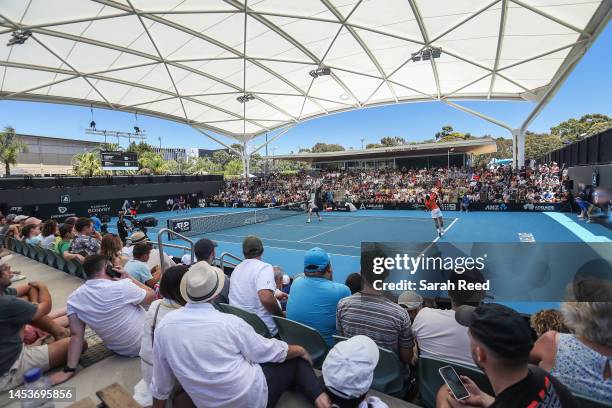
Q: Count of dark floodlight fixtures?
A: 4